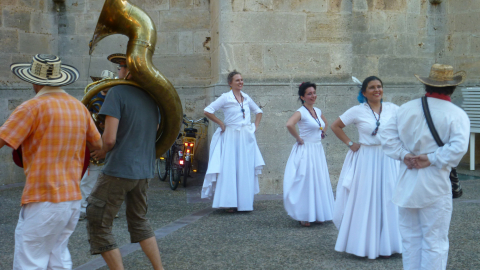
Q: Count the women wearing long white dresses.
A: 3